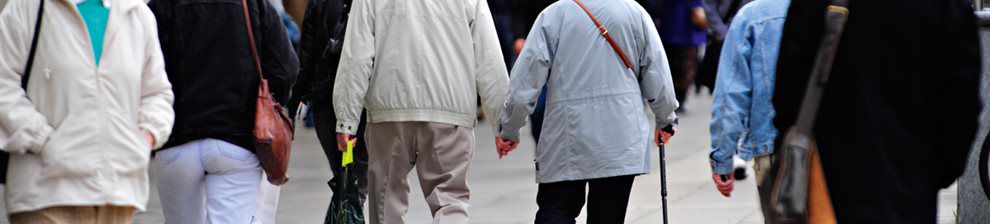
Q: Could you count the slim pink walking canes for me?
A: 0